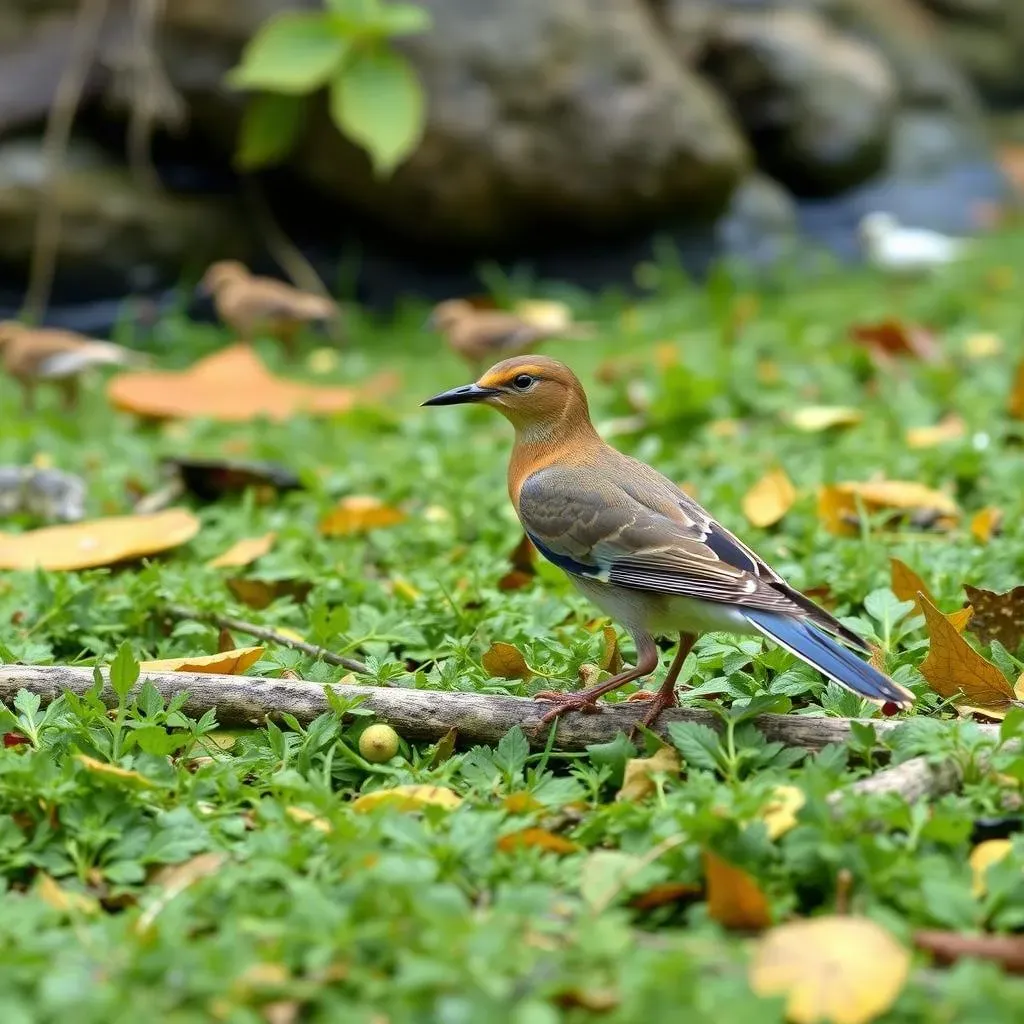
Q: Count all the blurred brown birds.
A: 3